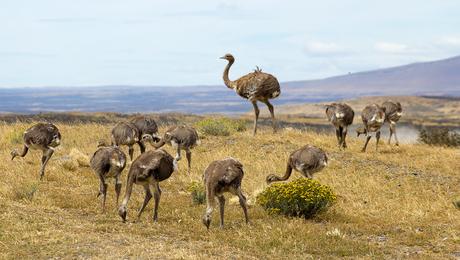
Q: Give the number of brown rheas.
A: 12